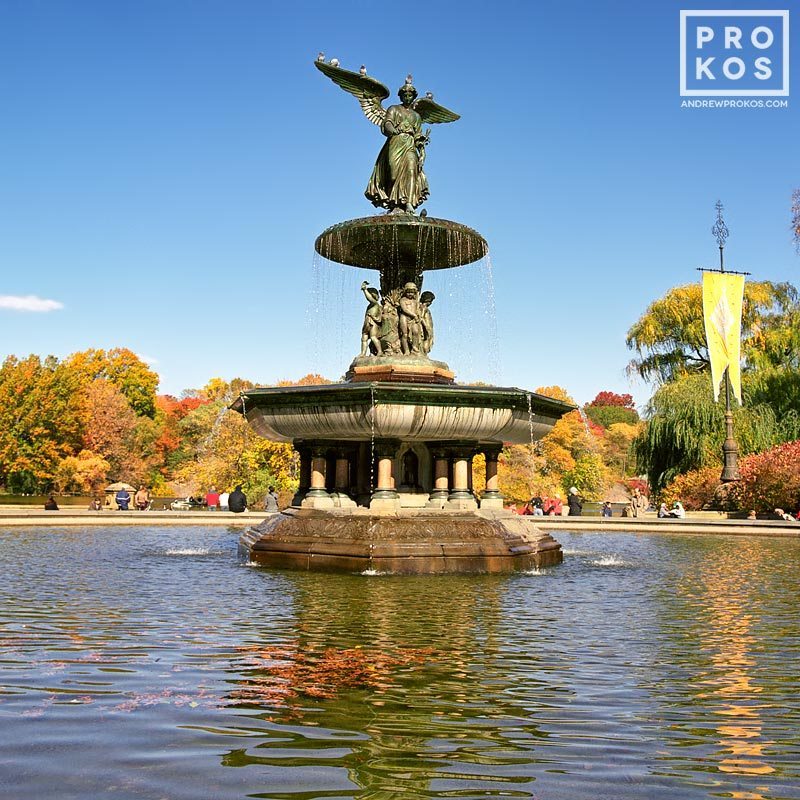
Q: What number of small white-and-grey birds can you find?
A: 5